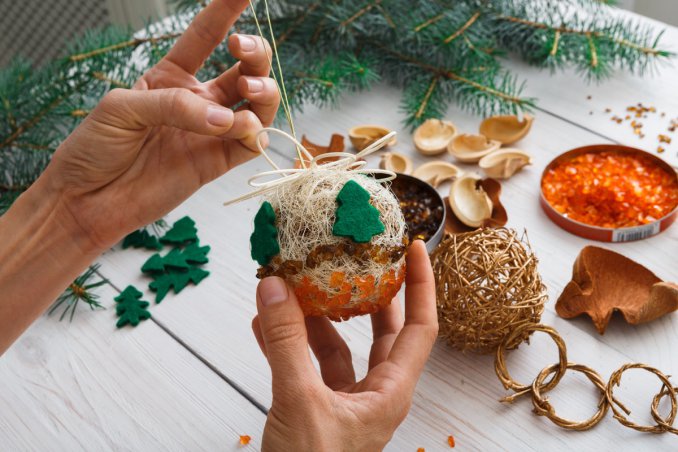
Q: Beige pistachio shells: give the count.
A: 8